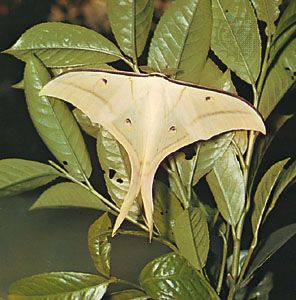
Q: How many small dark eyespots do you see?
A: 4